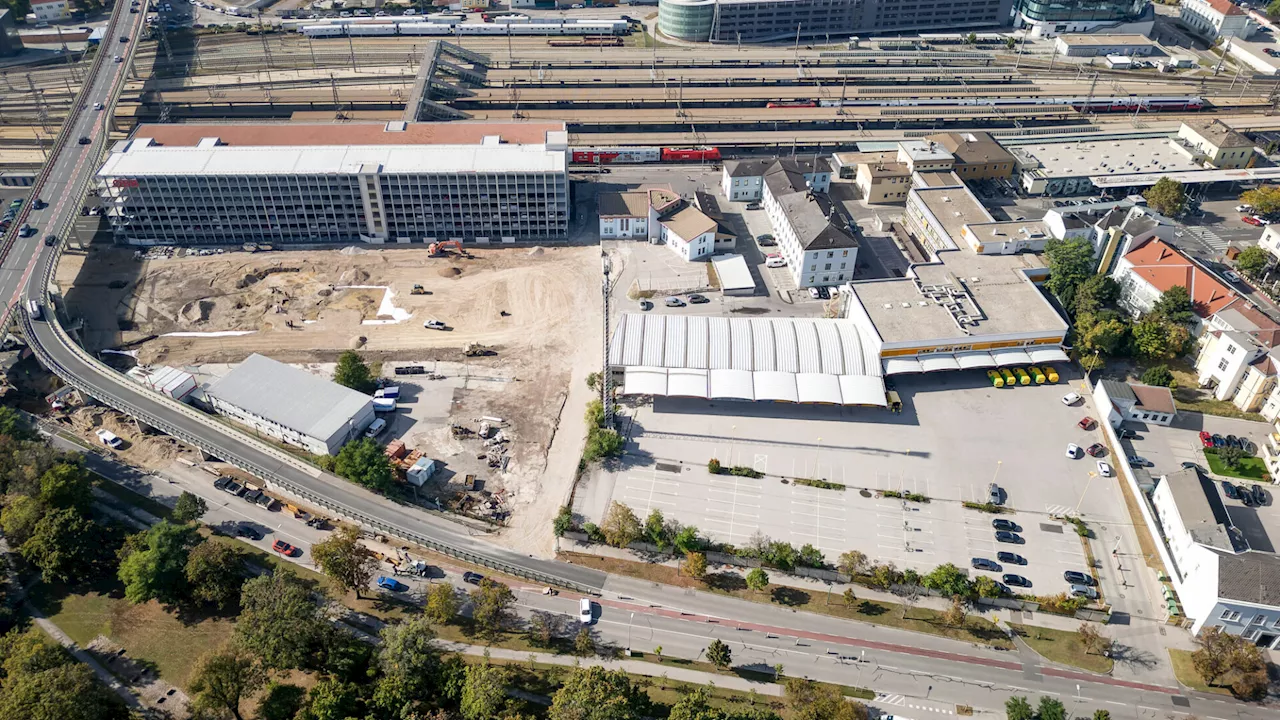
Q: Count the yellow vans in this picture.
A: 5